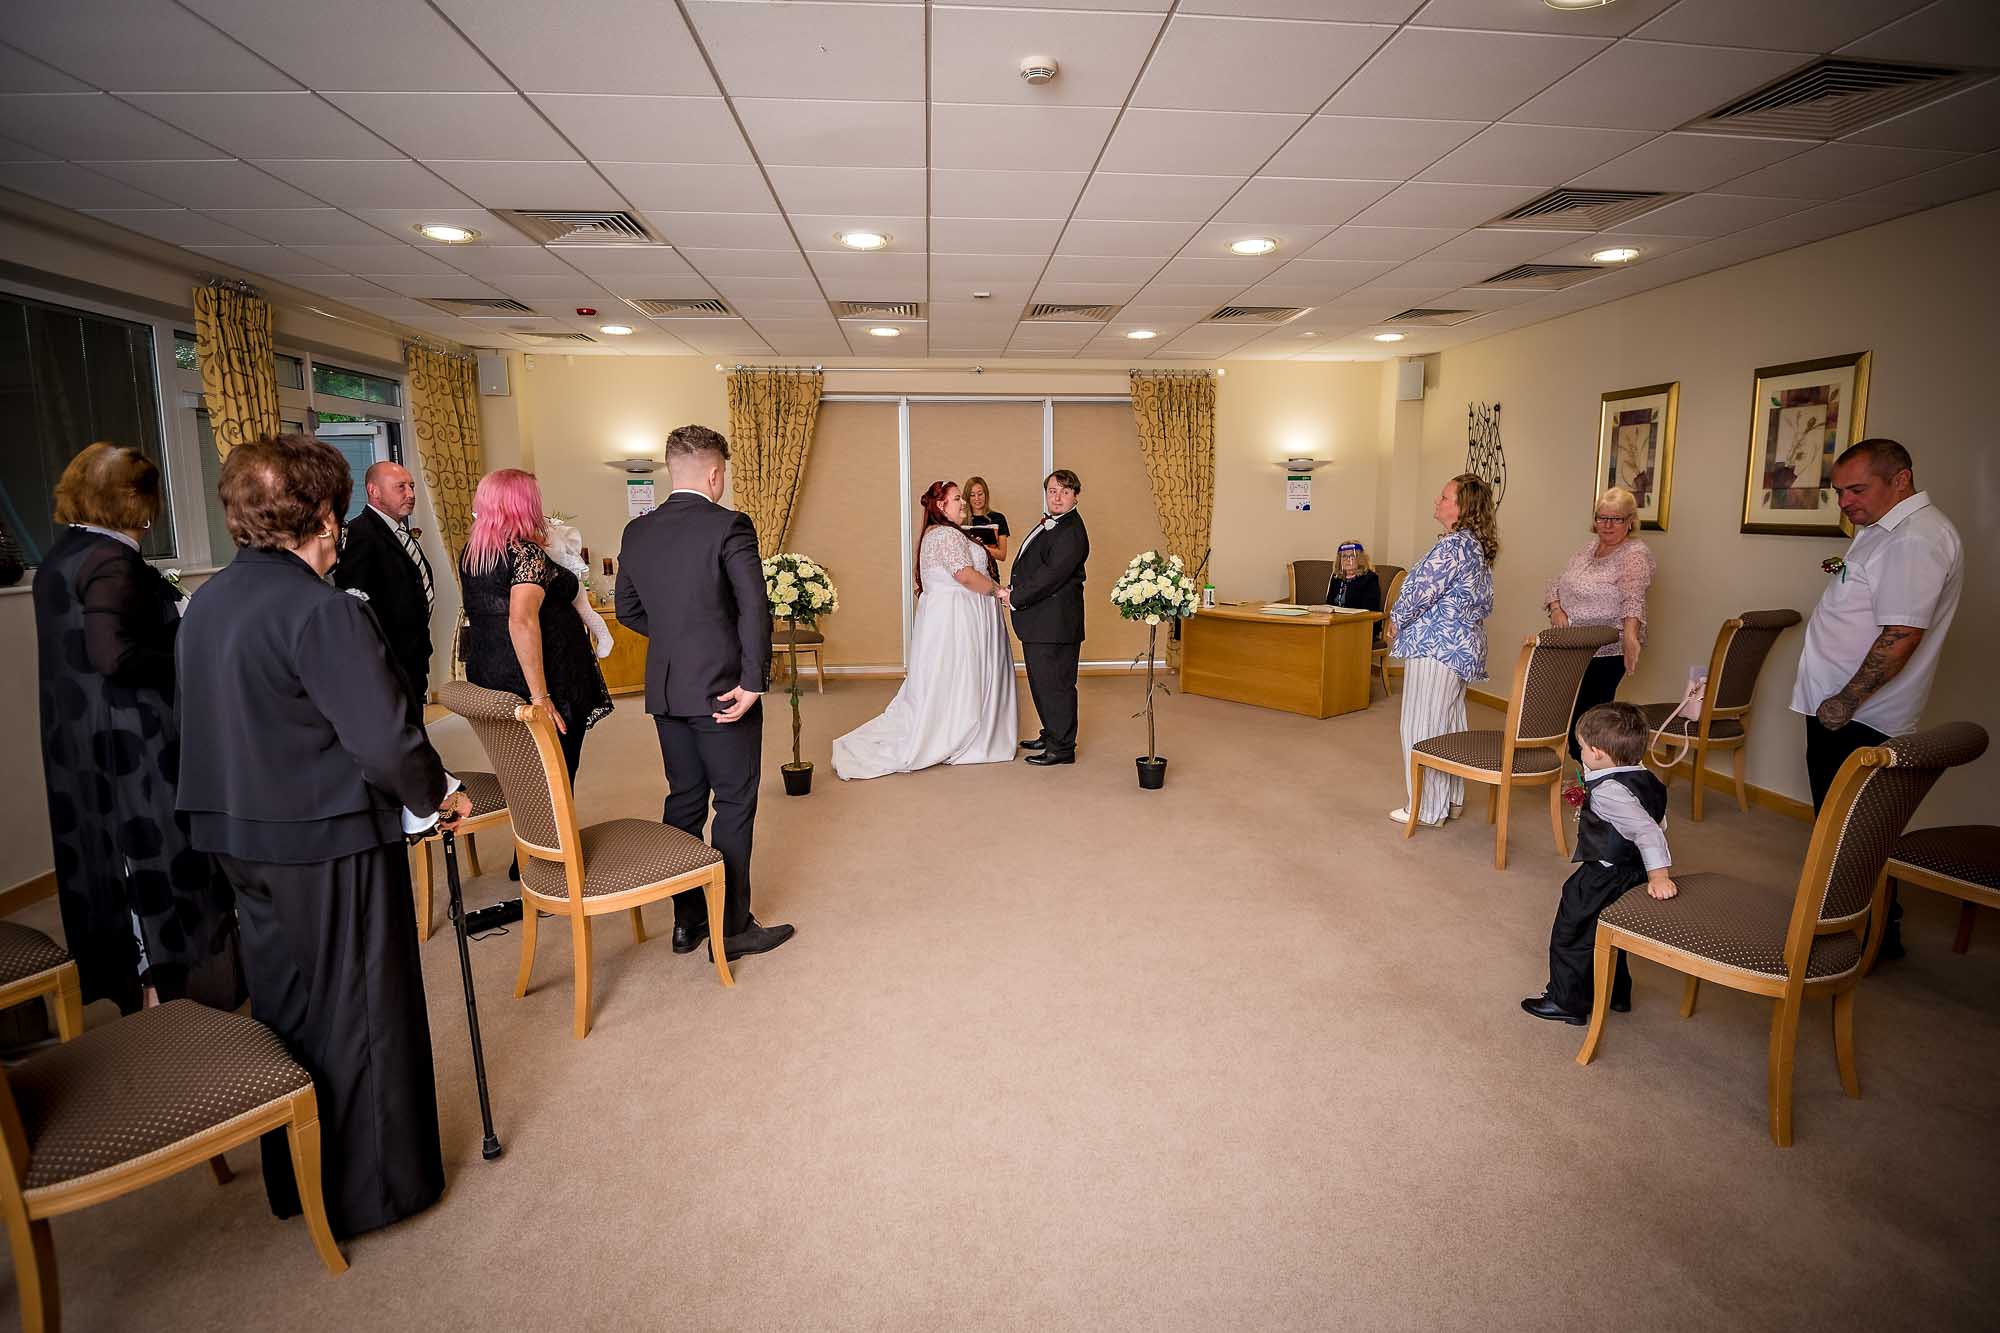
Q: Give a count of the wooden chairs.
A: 11